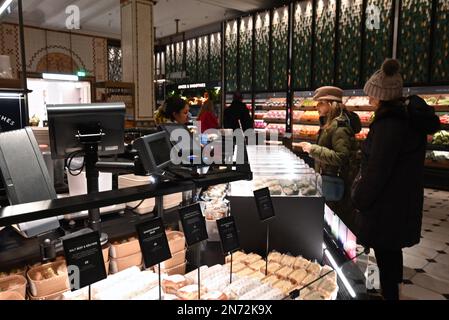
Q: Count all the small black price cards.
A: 5